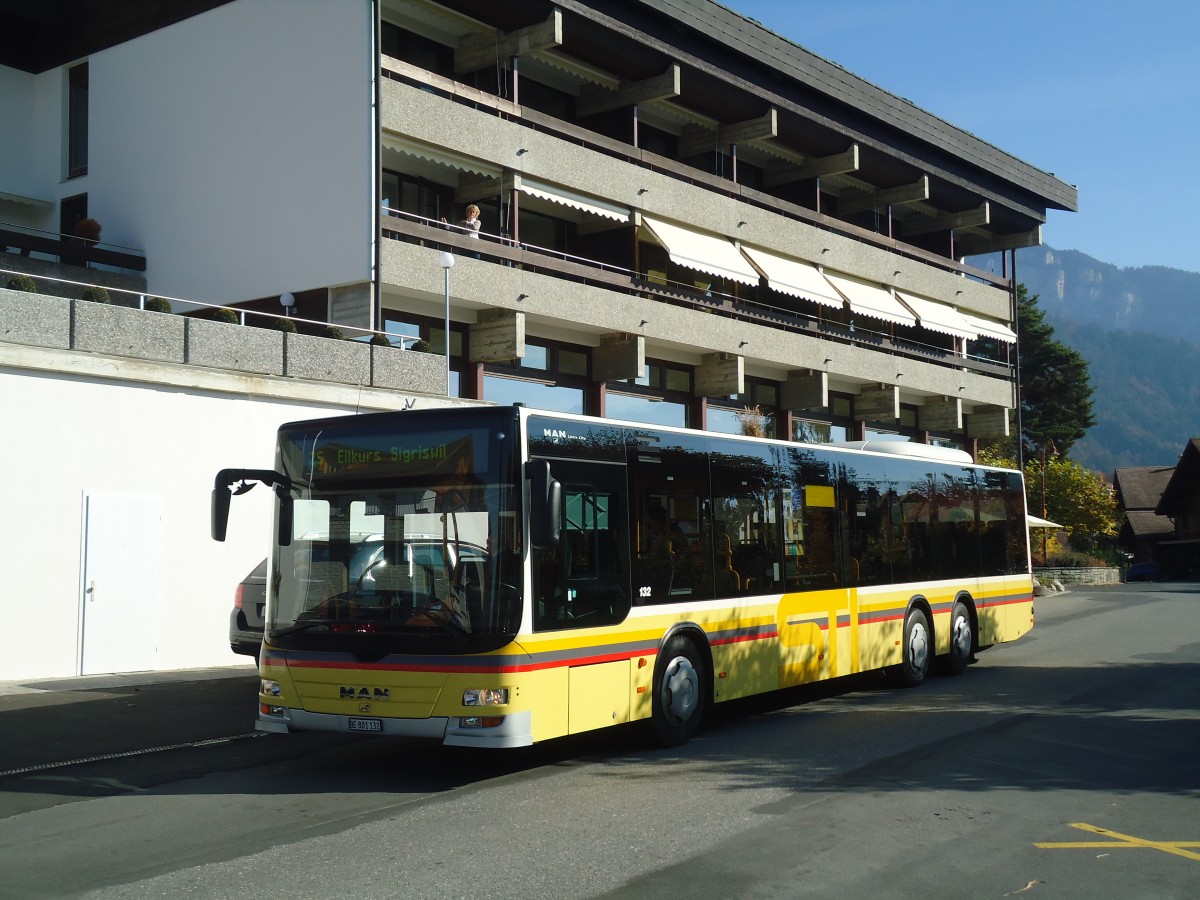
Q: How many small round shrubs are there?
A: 8